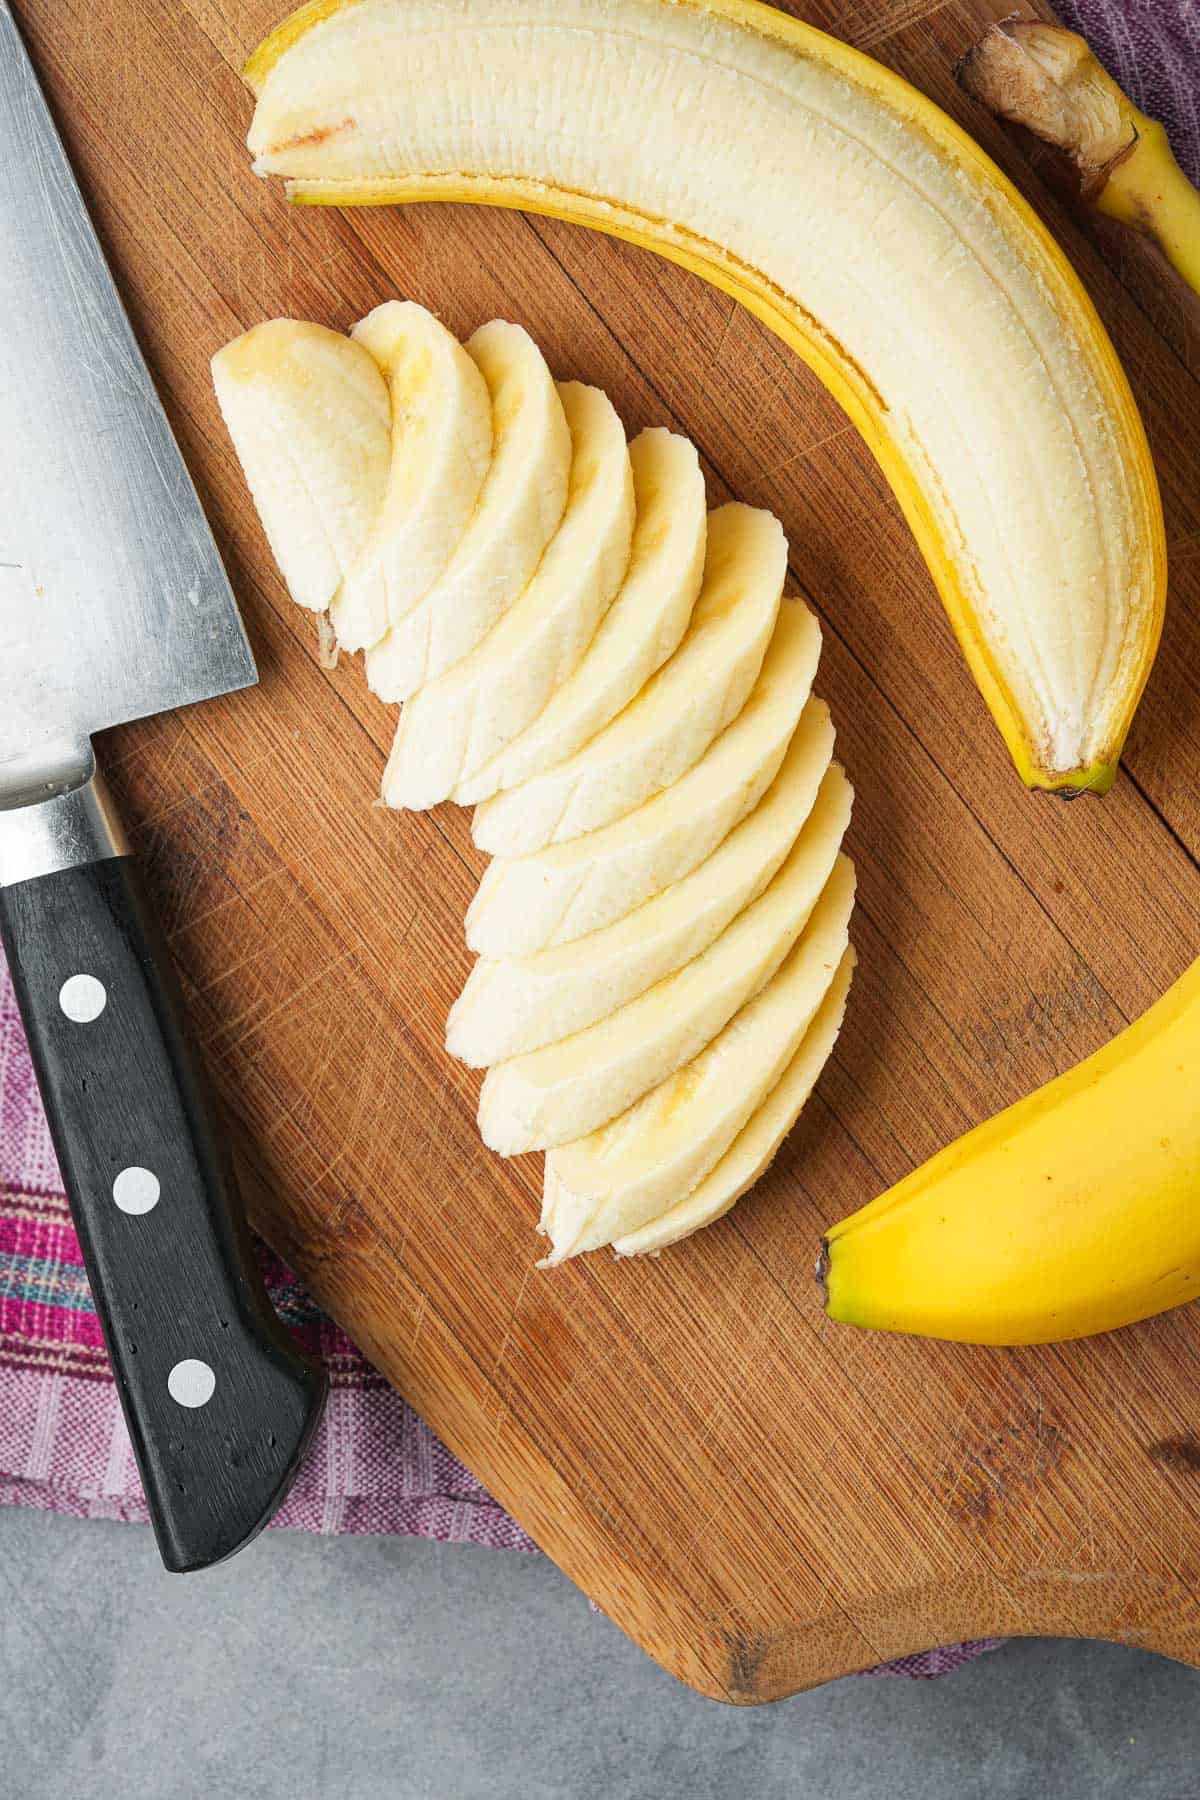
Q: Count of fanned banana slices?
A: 11